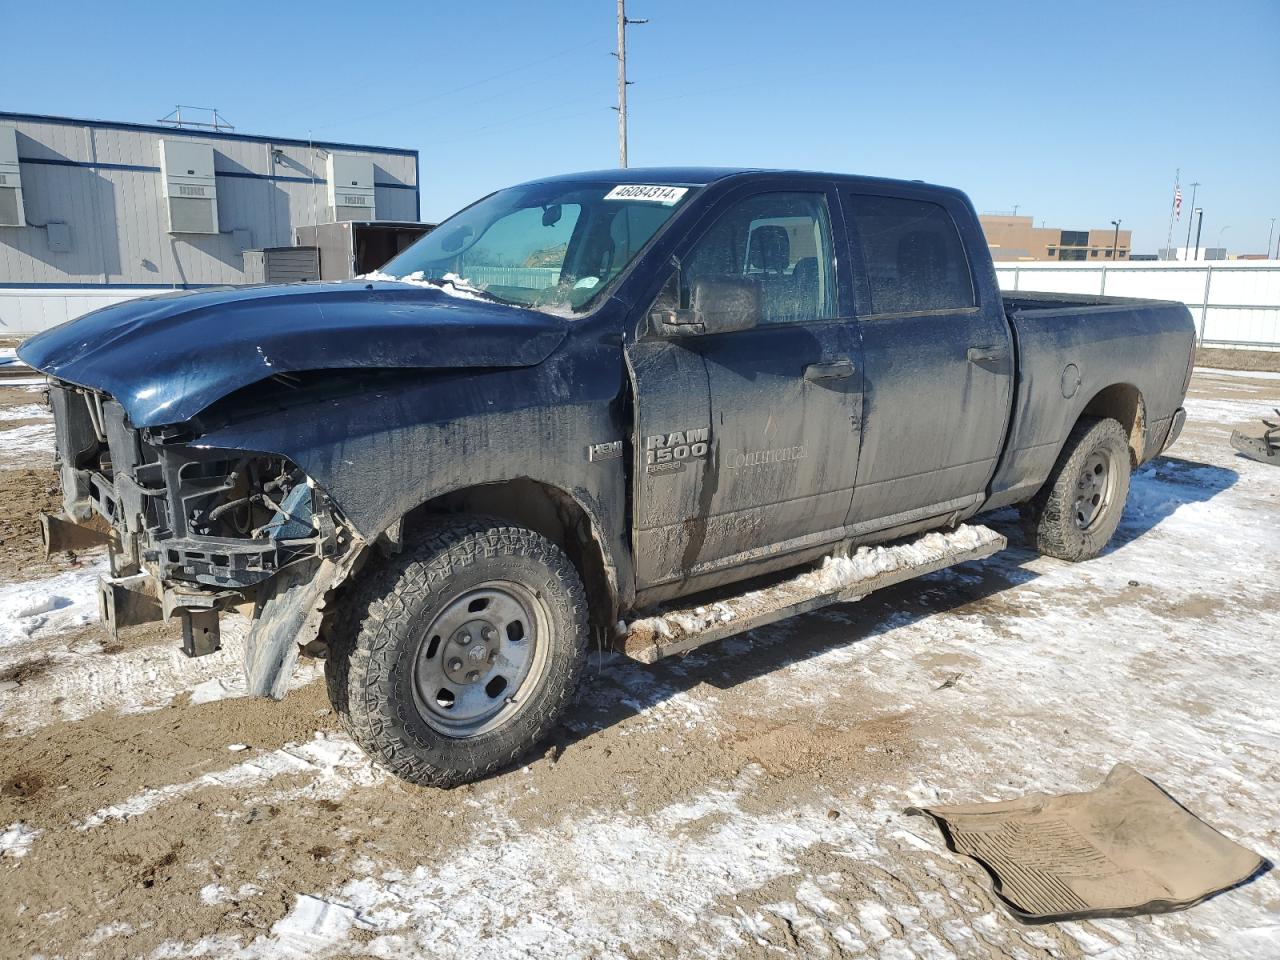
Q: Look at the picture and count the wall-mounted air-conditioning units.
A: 3